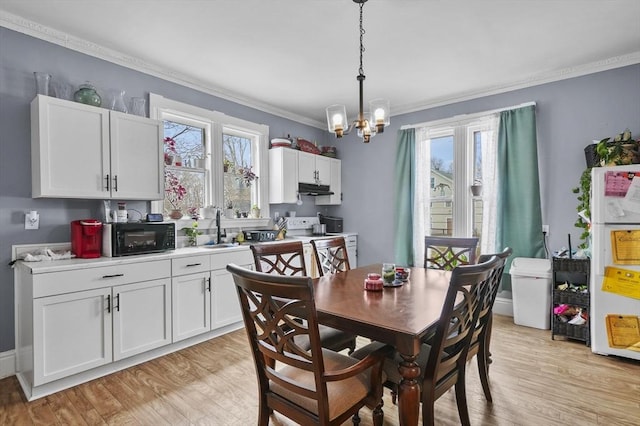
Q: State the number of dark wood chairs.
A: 6